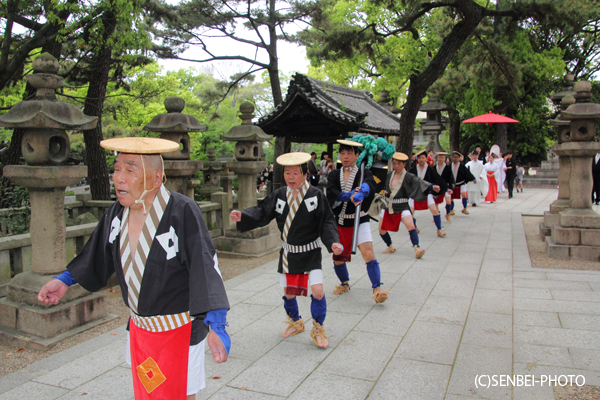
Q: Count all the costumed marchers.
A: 7